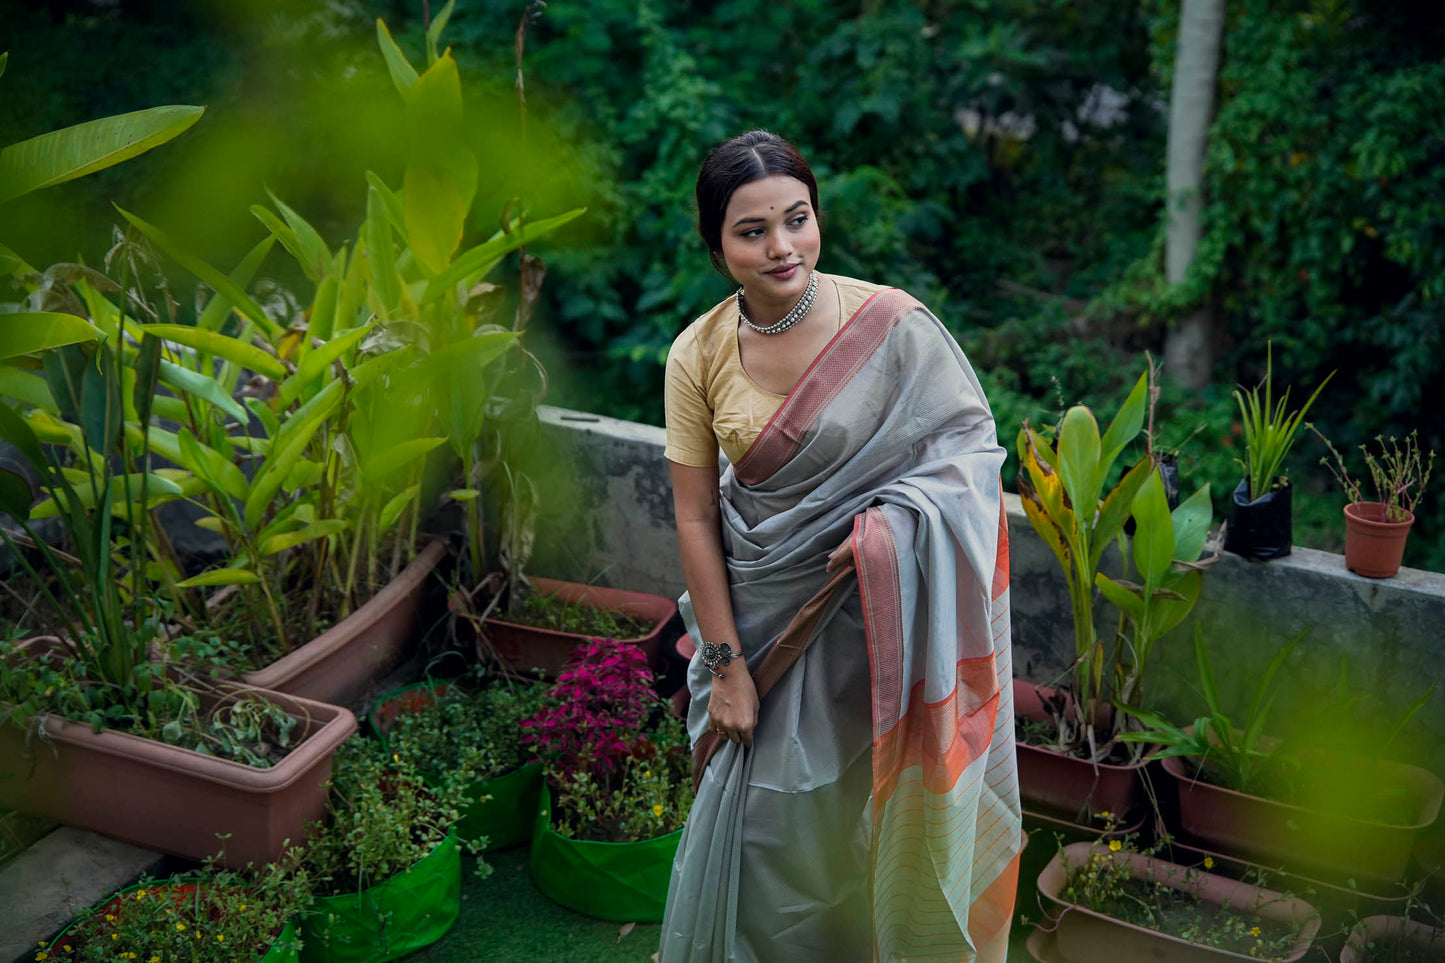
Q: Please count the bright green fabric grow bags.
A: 4